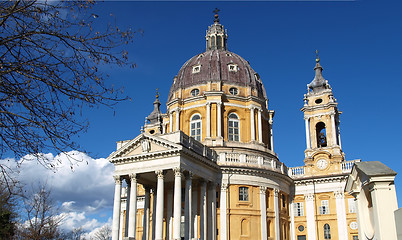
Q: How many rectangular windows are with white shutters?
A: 3